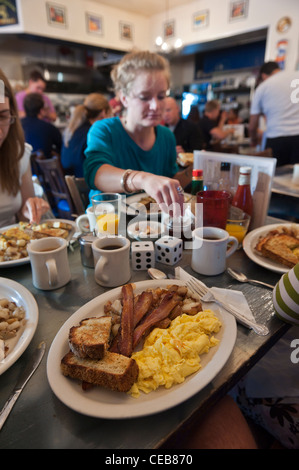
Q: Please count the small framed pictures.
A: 6